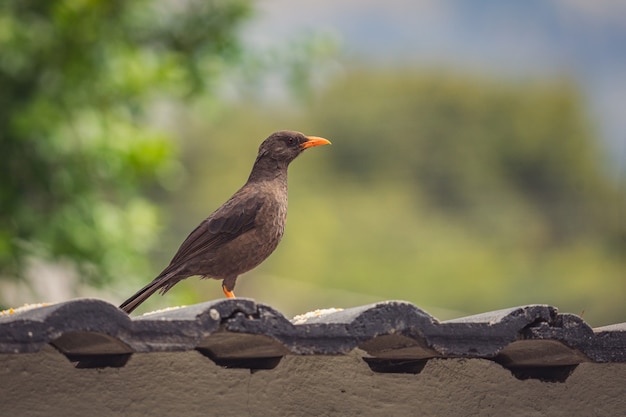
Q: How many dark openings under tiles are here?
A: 4